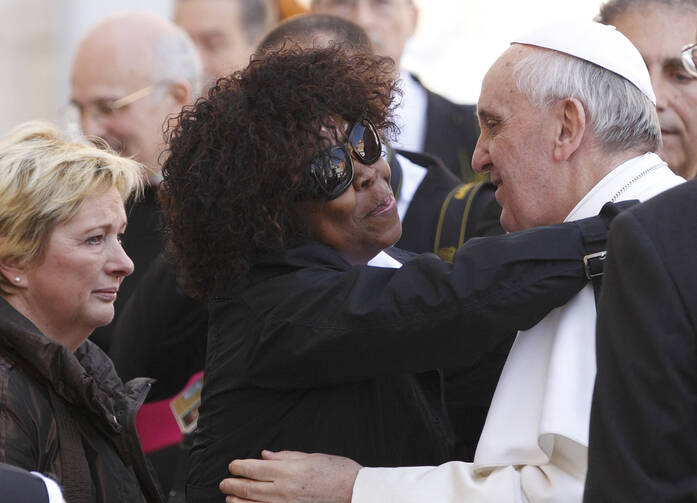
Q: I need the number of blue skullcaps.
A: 0